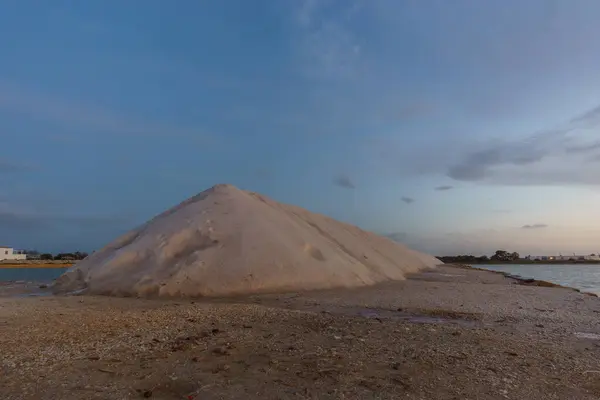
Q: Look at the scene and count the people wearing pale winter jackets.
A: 0